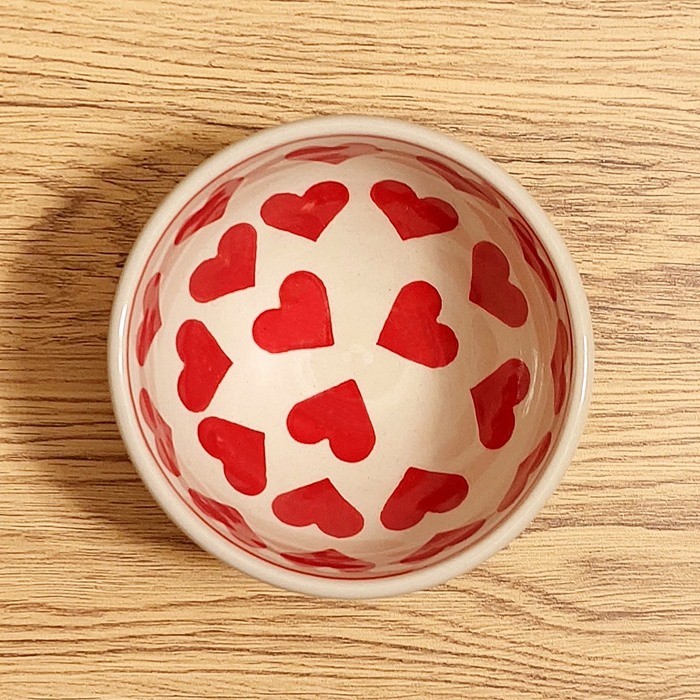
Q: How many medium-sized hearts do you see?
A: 9